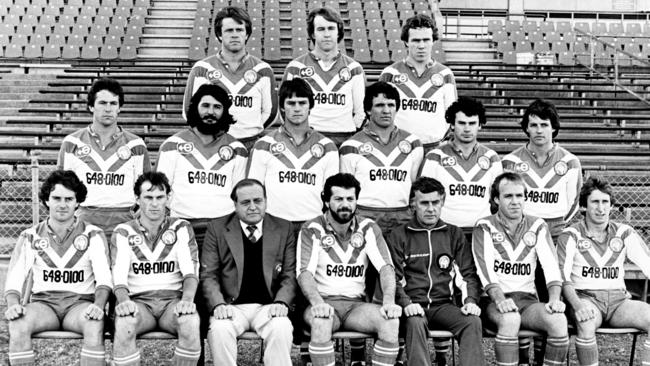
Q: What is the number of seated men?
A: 7